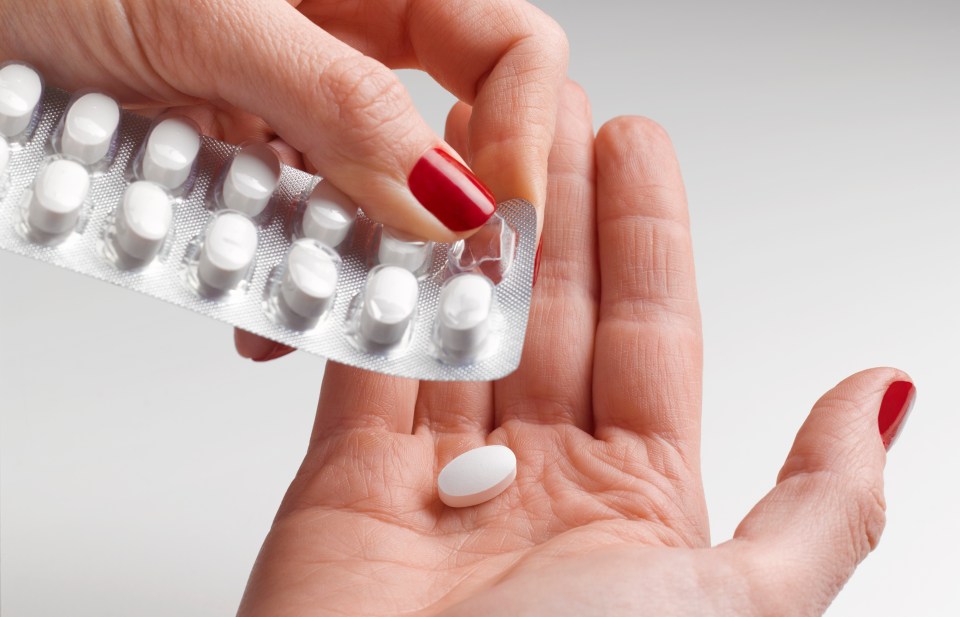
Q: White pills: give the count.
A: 14